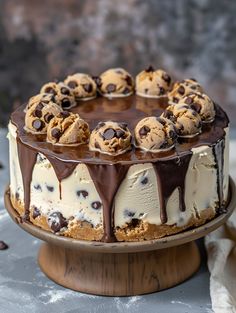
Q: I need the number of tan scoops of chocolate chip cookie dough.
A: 12